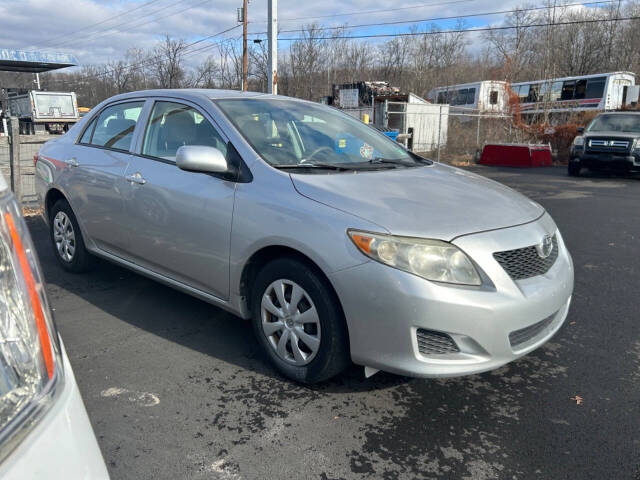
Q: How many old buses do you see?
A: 2